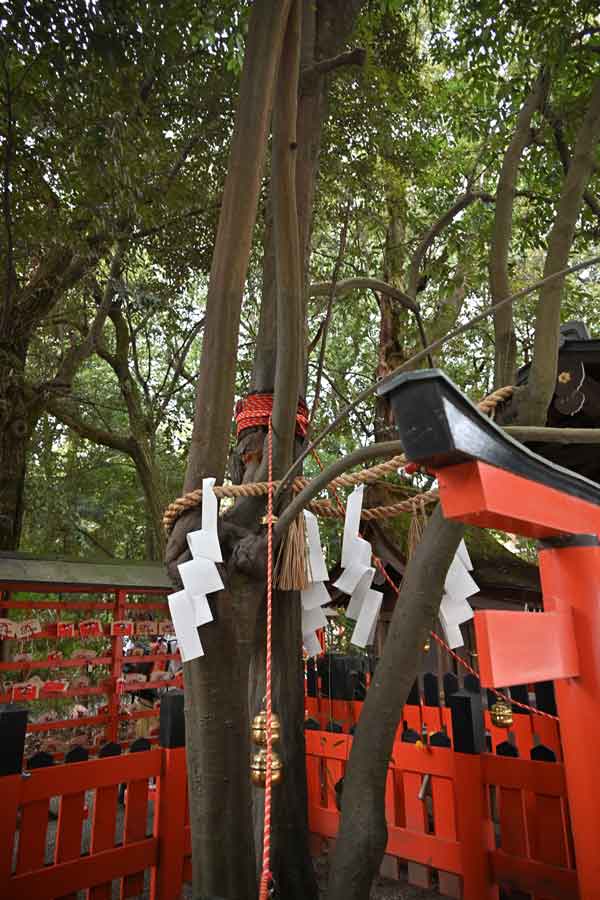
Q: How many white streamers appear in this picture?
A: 4